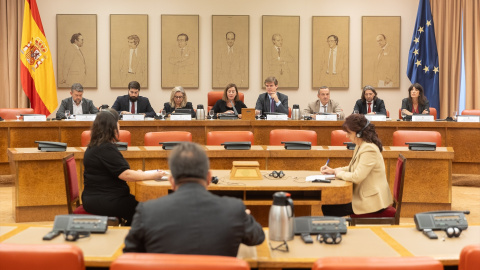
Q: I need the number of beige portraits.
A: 7